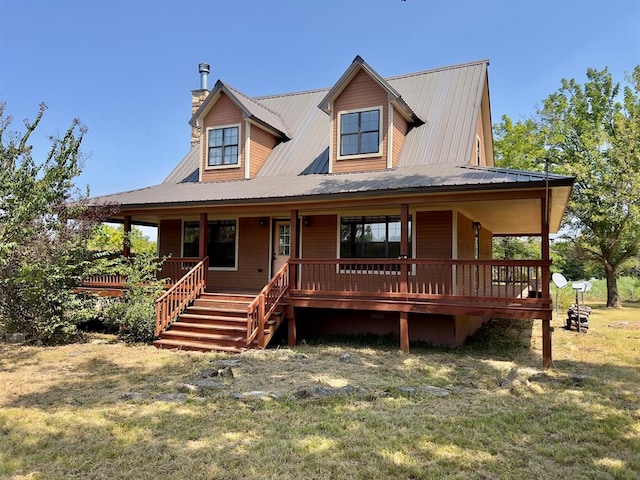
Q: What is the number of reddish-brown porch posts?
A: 5